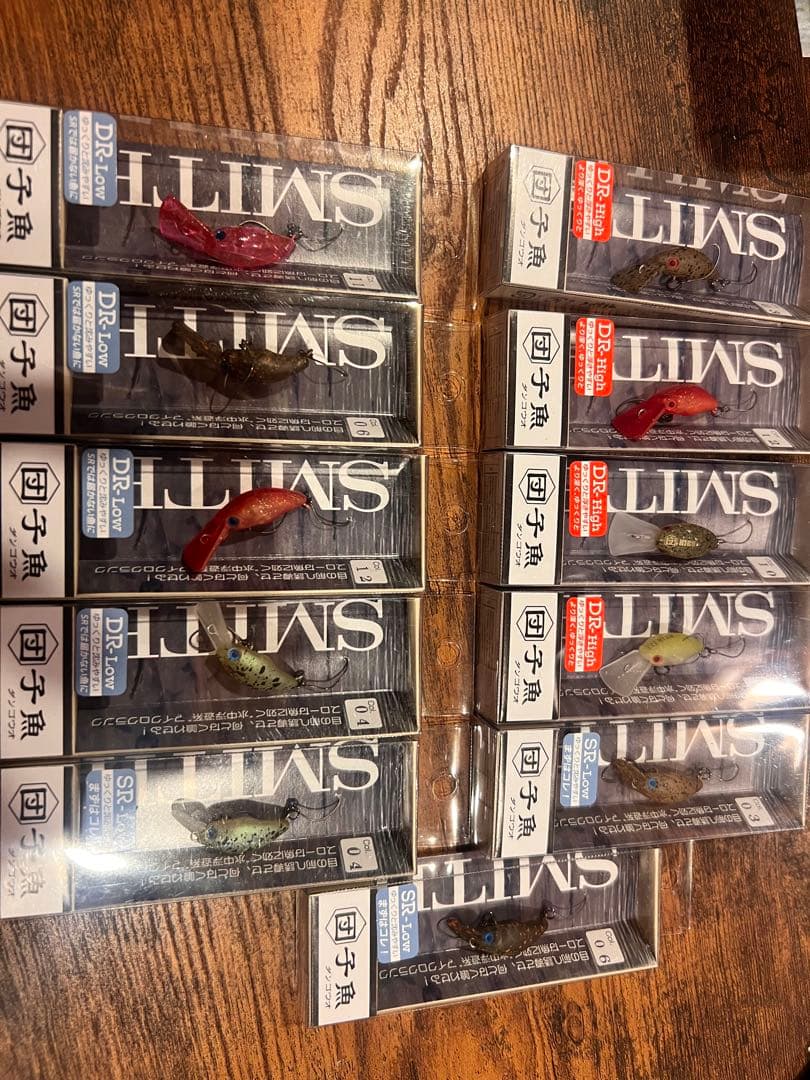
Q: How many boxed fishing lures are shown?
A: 11